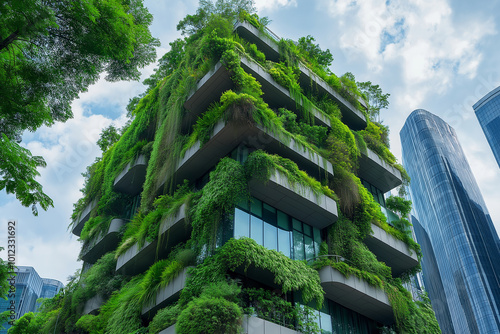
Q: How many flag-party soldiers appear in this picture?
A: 0